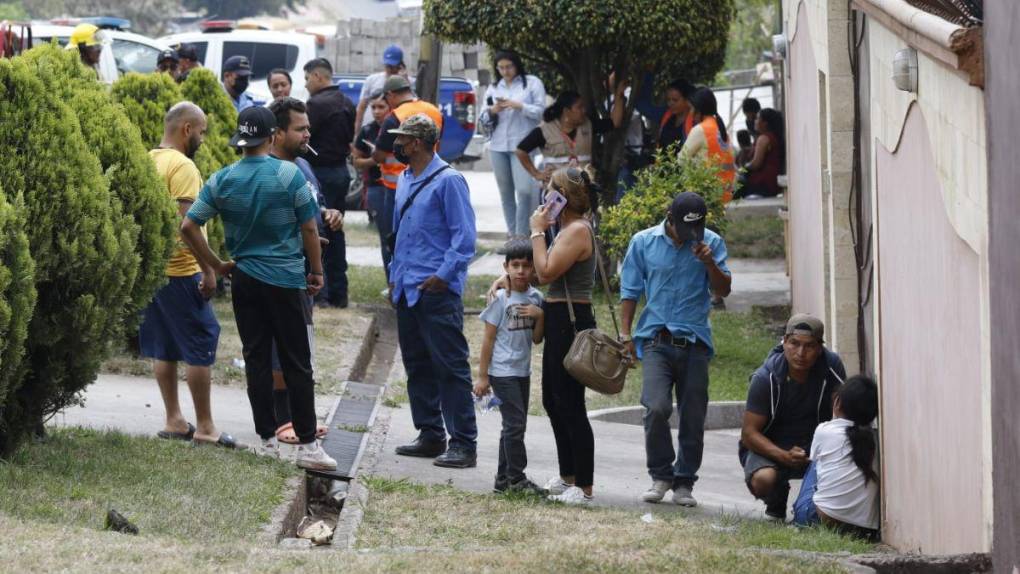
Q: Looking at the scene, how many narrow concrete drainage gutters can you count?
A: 1